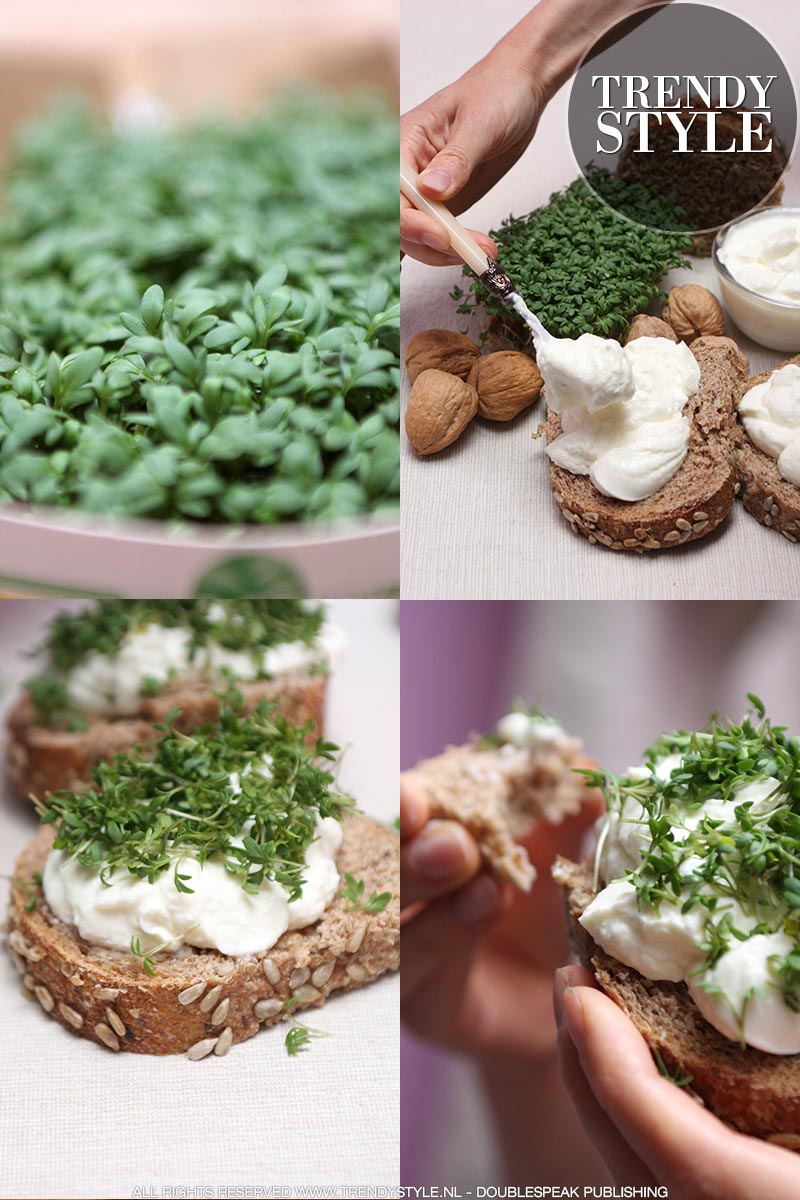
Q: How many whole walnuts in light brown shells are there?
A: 5